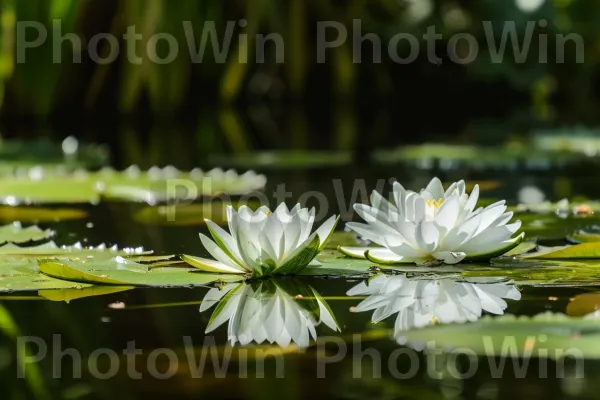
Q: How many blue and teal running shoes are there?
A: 0